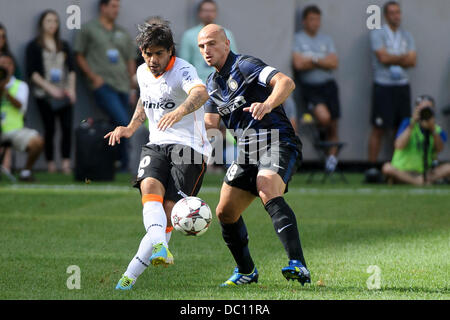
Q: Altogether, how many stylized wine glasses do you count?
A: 0